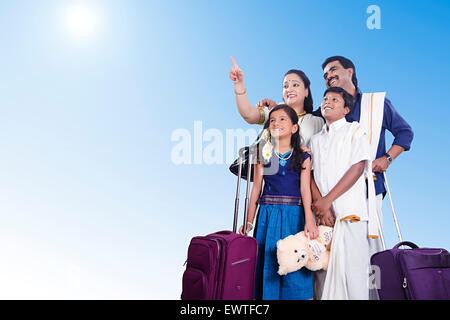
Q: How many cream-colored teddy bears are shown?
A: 1